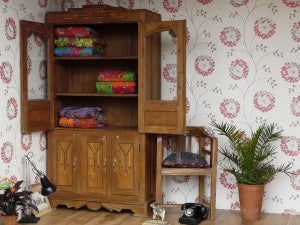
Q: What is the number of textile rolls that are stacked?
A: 7